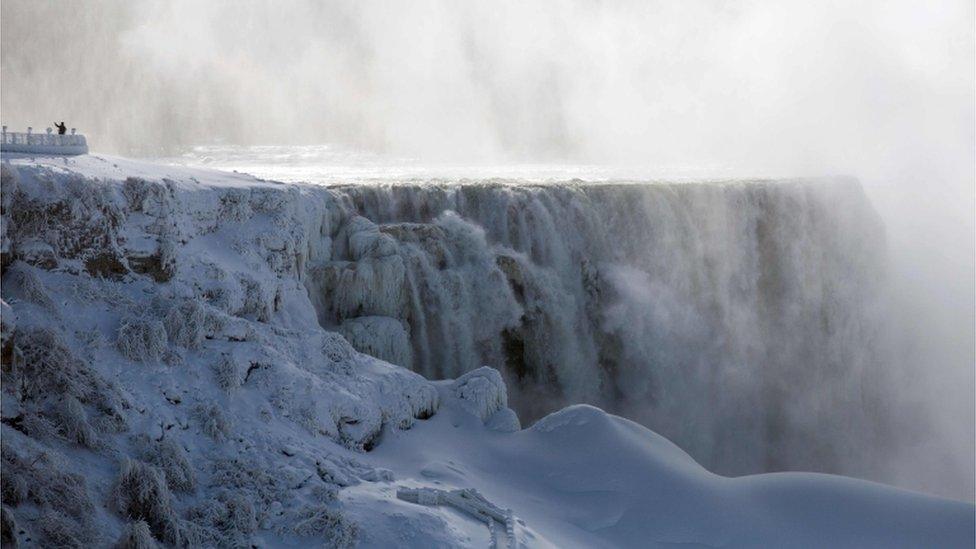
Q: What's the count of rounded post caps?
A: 4